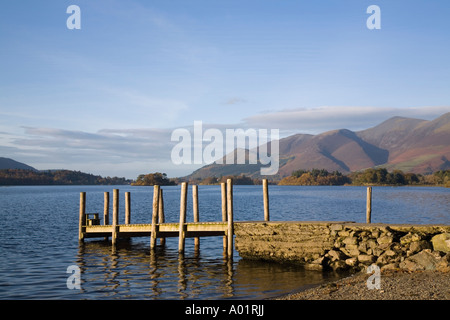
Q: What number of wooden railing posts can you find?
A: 12